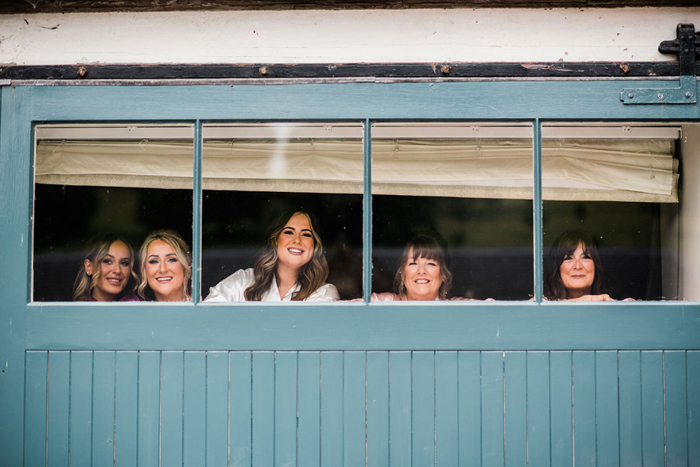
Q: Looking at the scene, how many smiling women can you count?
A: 5